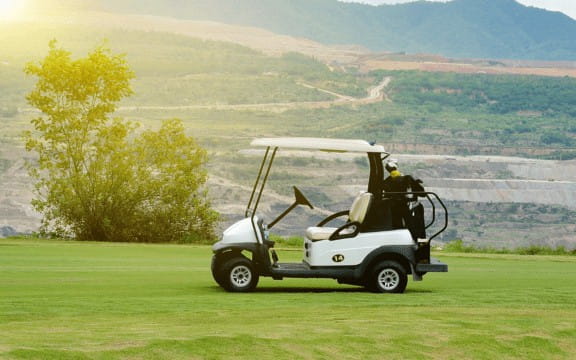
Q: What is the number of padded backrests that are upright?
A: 1